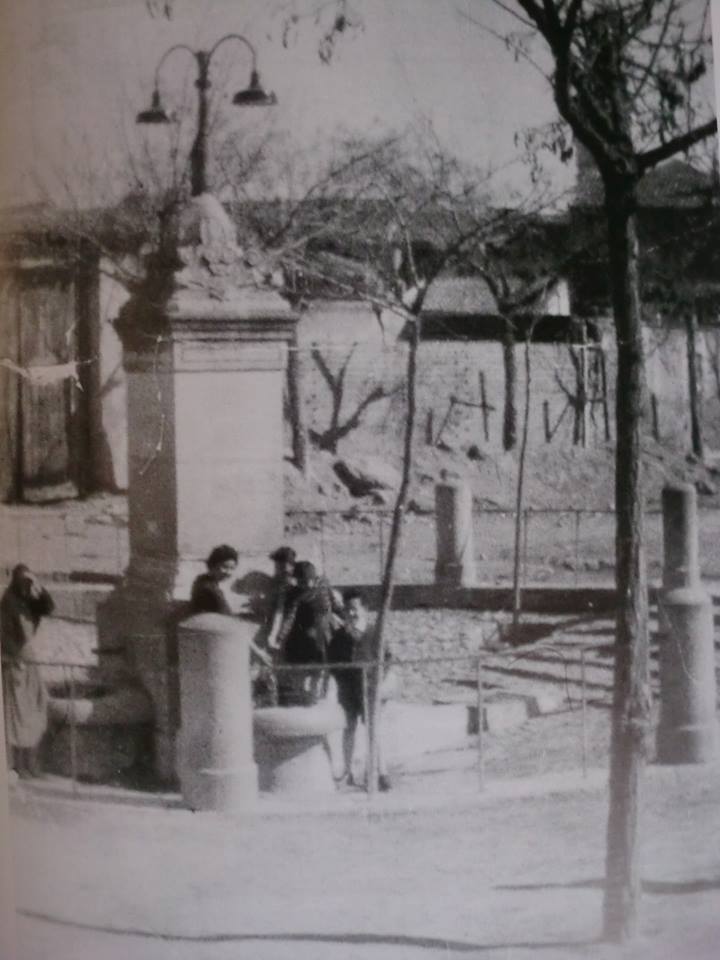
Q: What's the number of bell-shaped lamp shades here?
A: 2